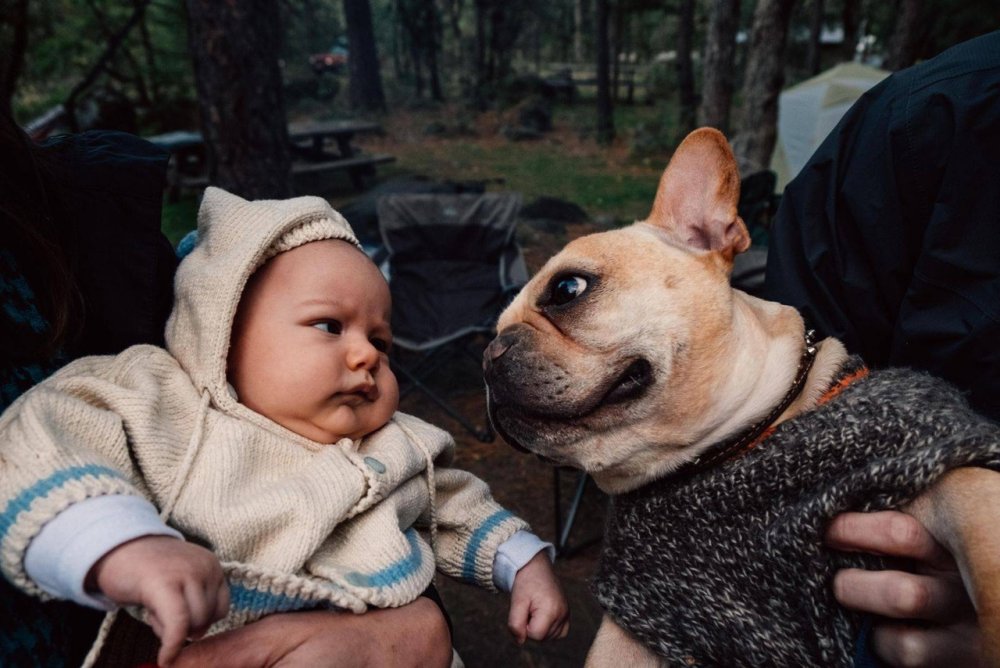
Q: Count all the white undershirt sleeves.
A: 2